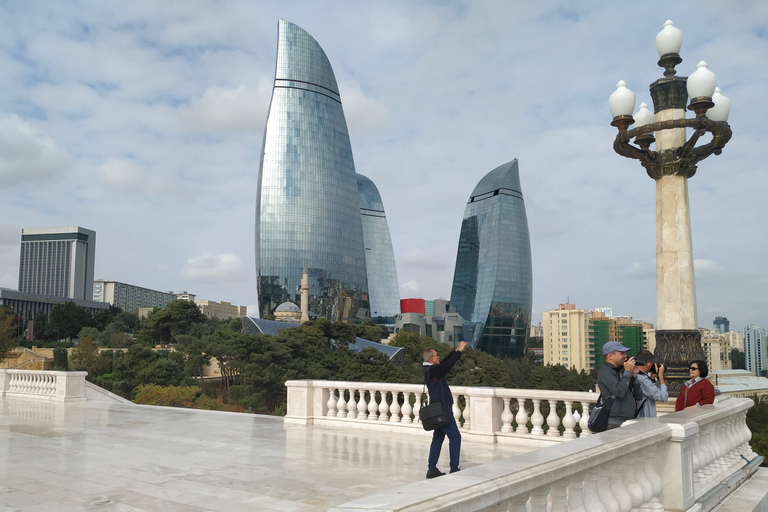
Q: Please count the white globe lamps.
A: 5